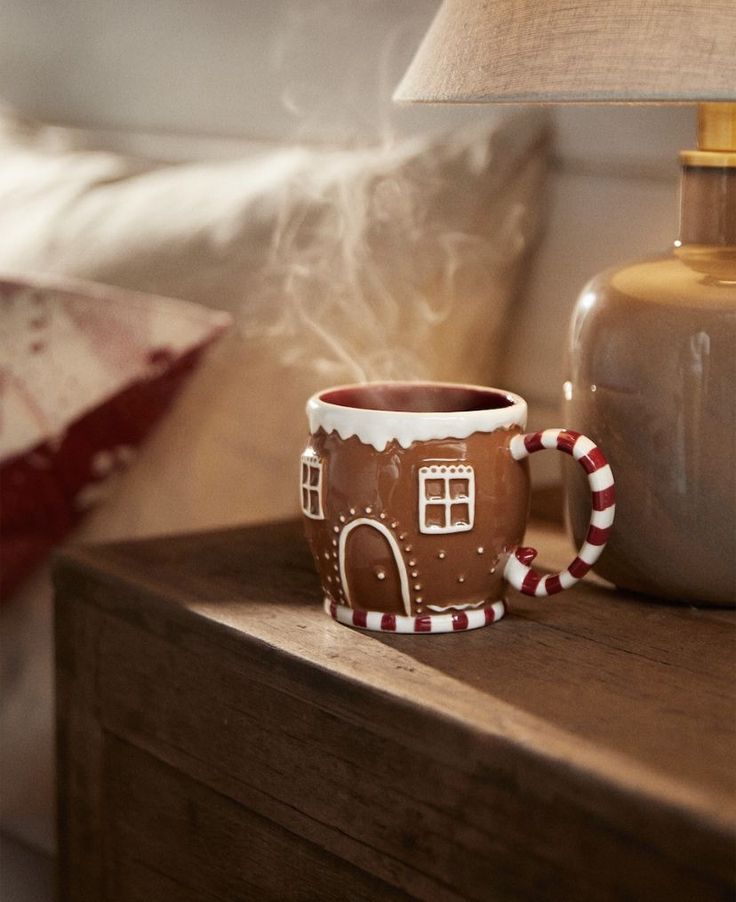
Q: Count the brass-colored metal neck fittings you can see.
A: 1